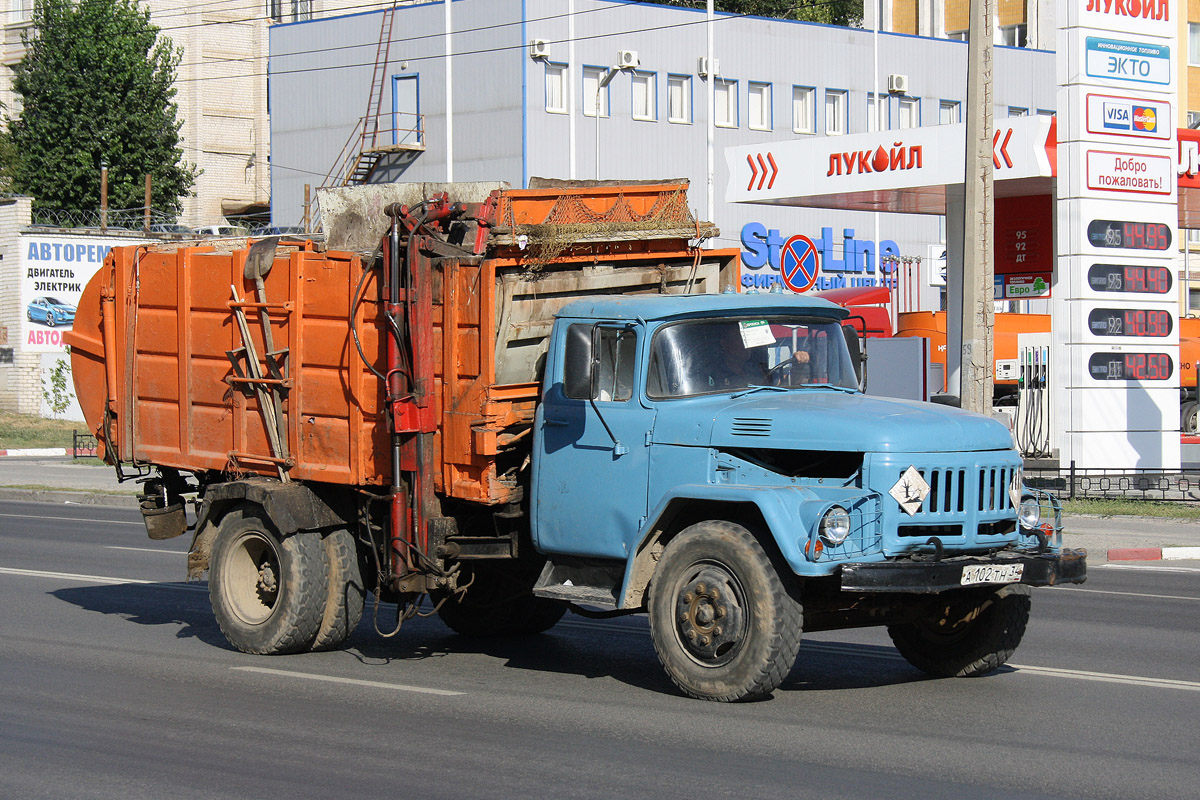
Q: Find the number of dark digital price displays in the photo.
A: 4